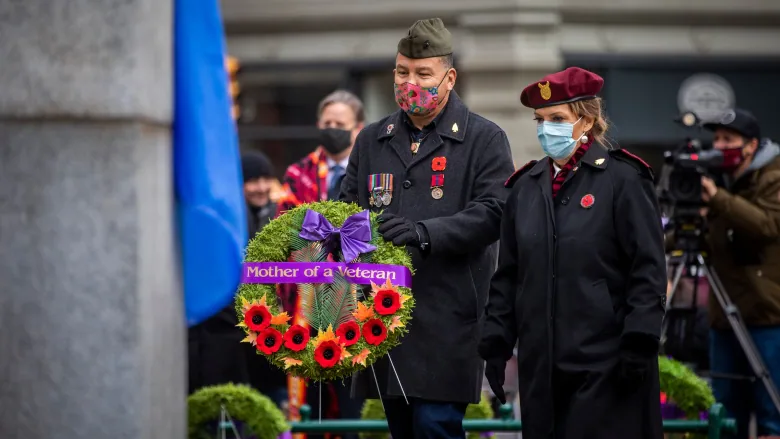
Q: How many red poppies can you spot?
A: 9